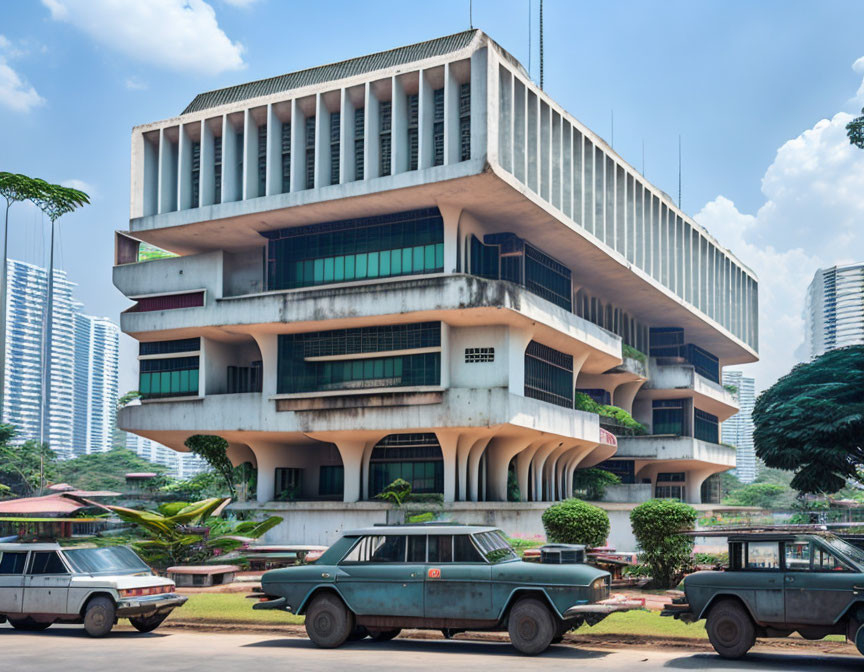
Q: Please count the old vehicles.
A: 3